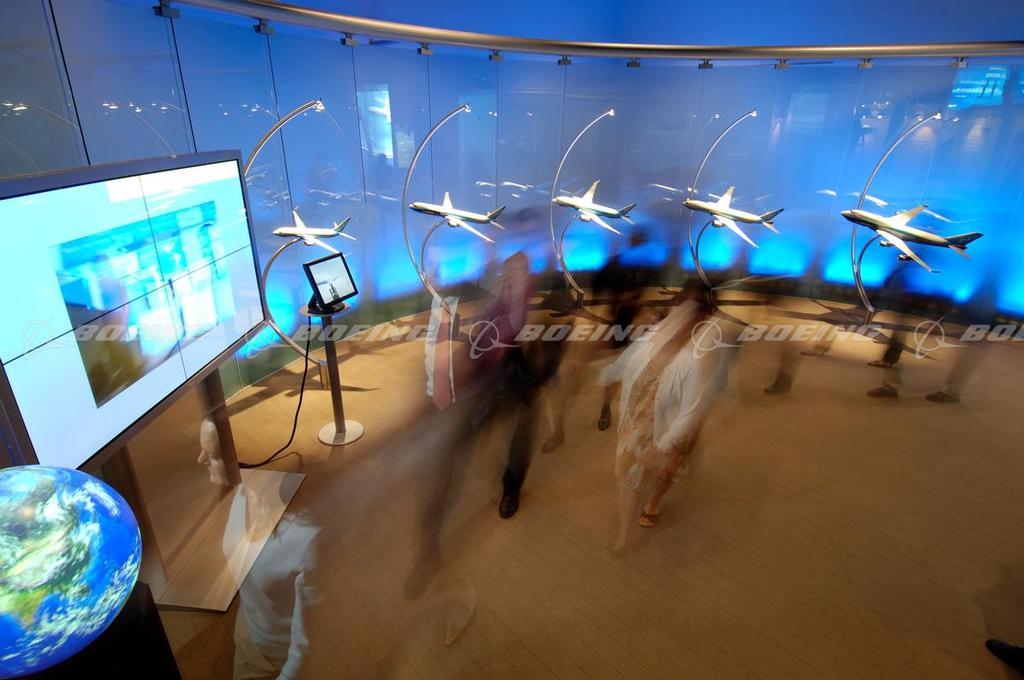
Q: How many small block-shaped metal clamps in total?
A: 11